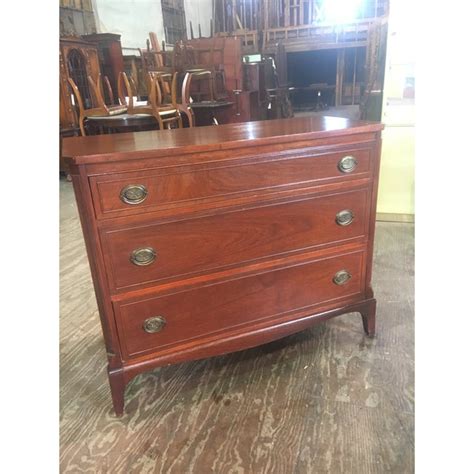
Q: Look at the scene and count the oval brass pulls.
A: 6